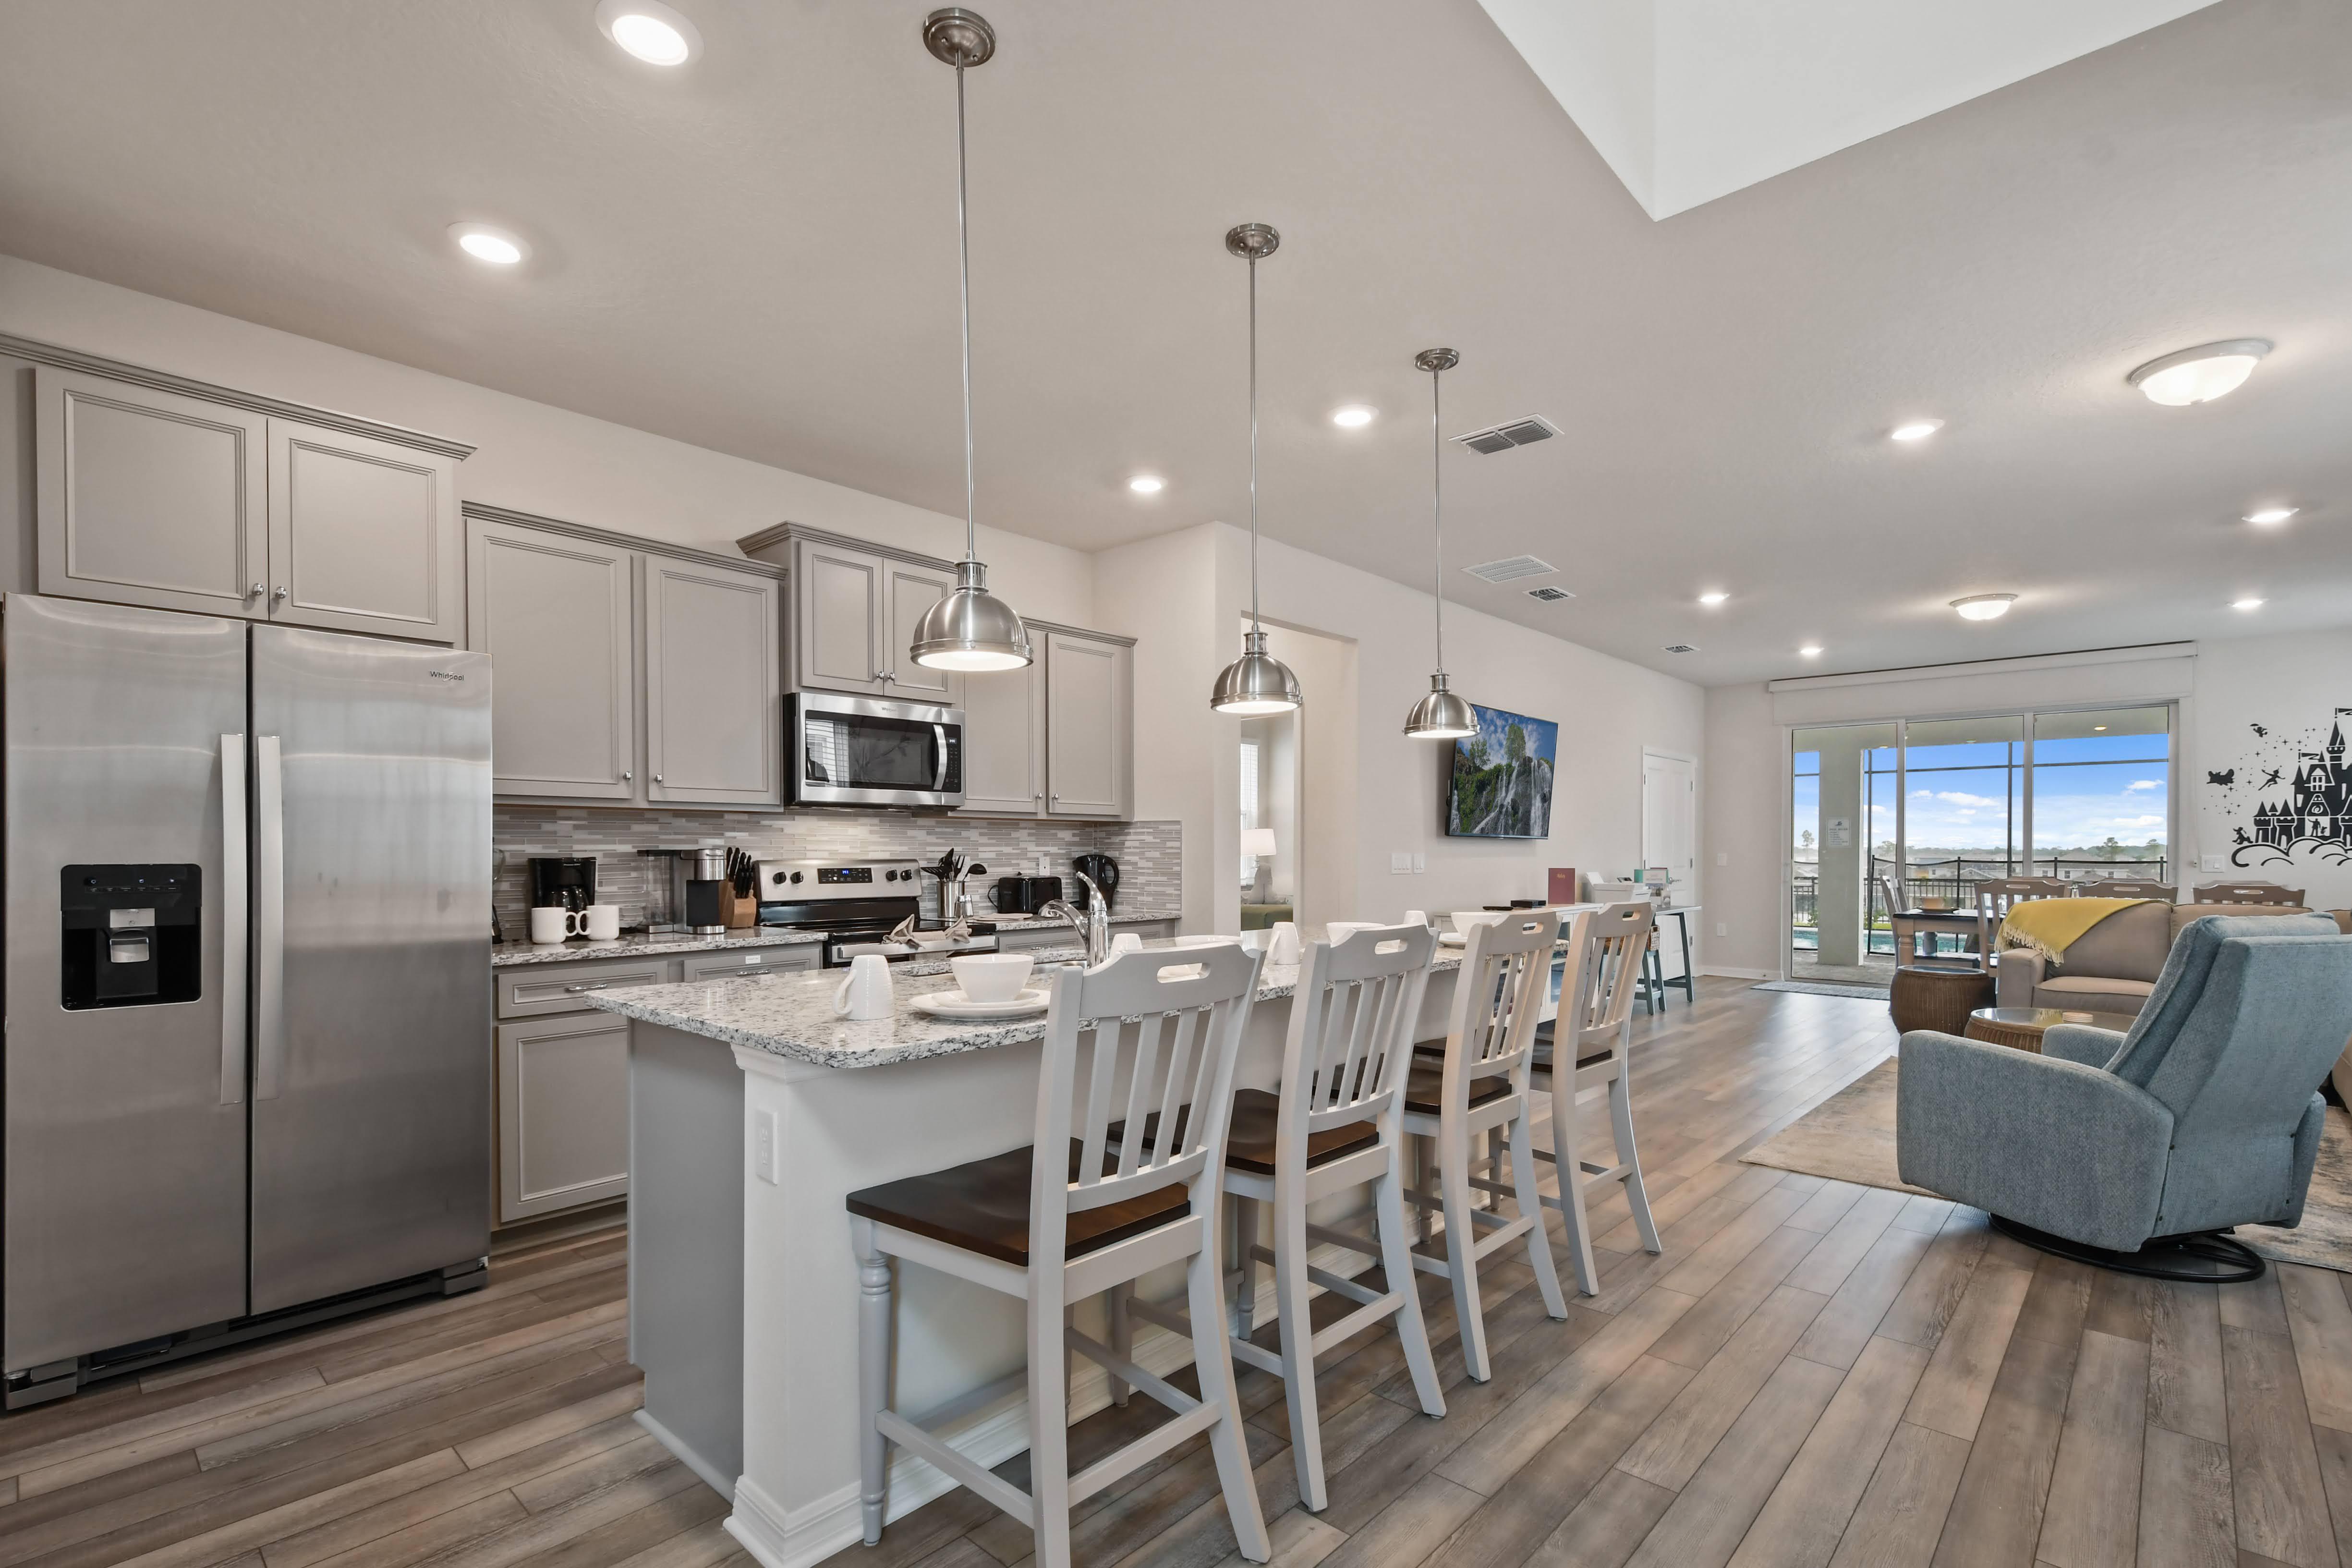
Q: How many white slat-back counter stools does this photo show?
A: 4